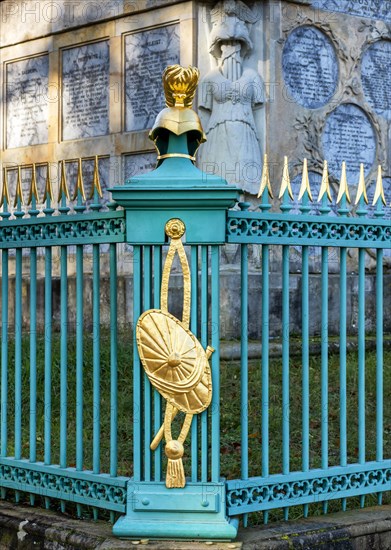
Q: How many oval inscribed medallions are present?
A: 5